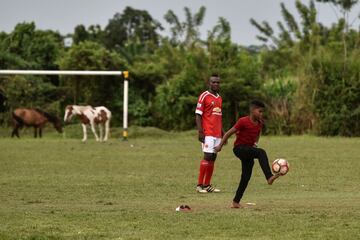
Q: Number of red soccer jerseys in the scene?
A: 1